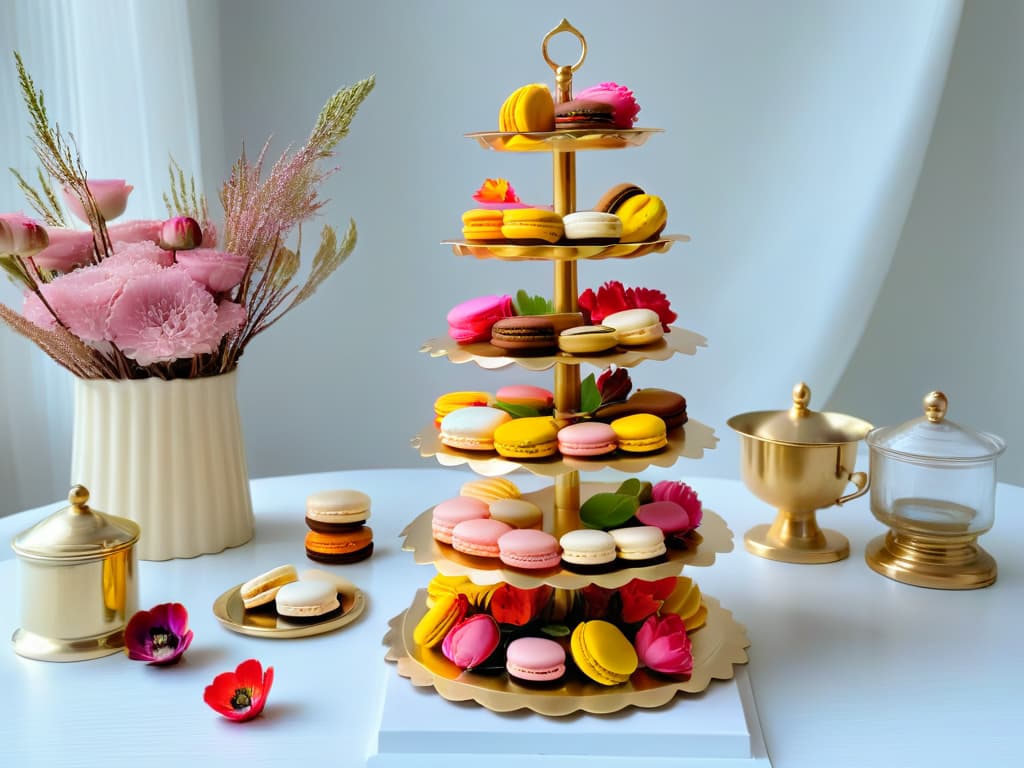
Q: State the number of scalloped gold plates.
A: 6